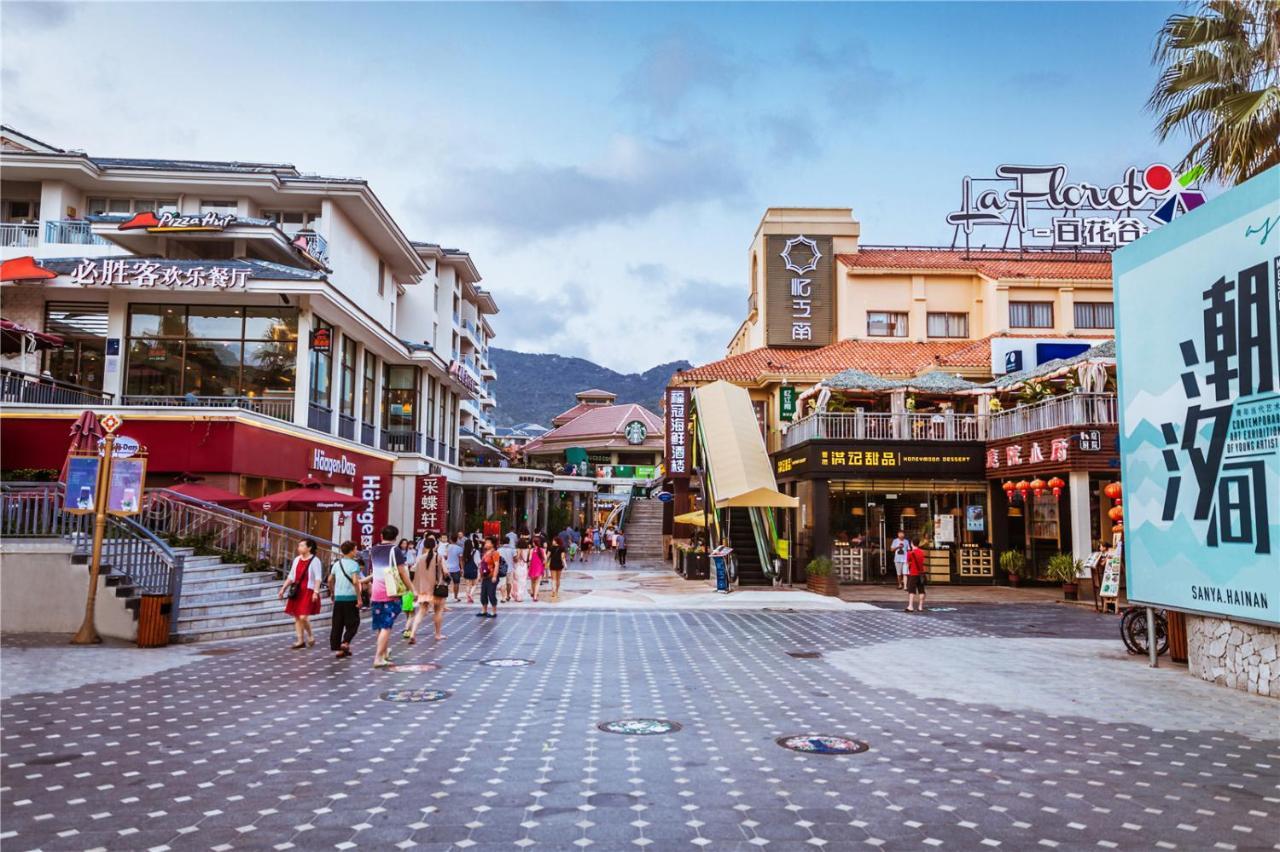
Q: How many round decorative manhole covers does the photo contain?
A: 5